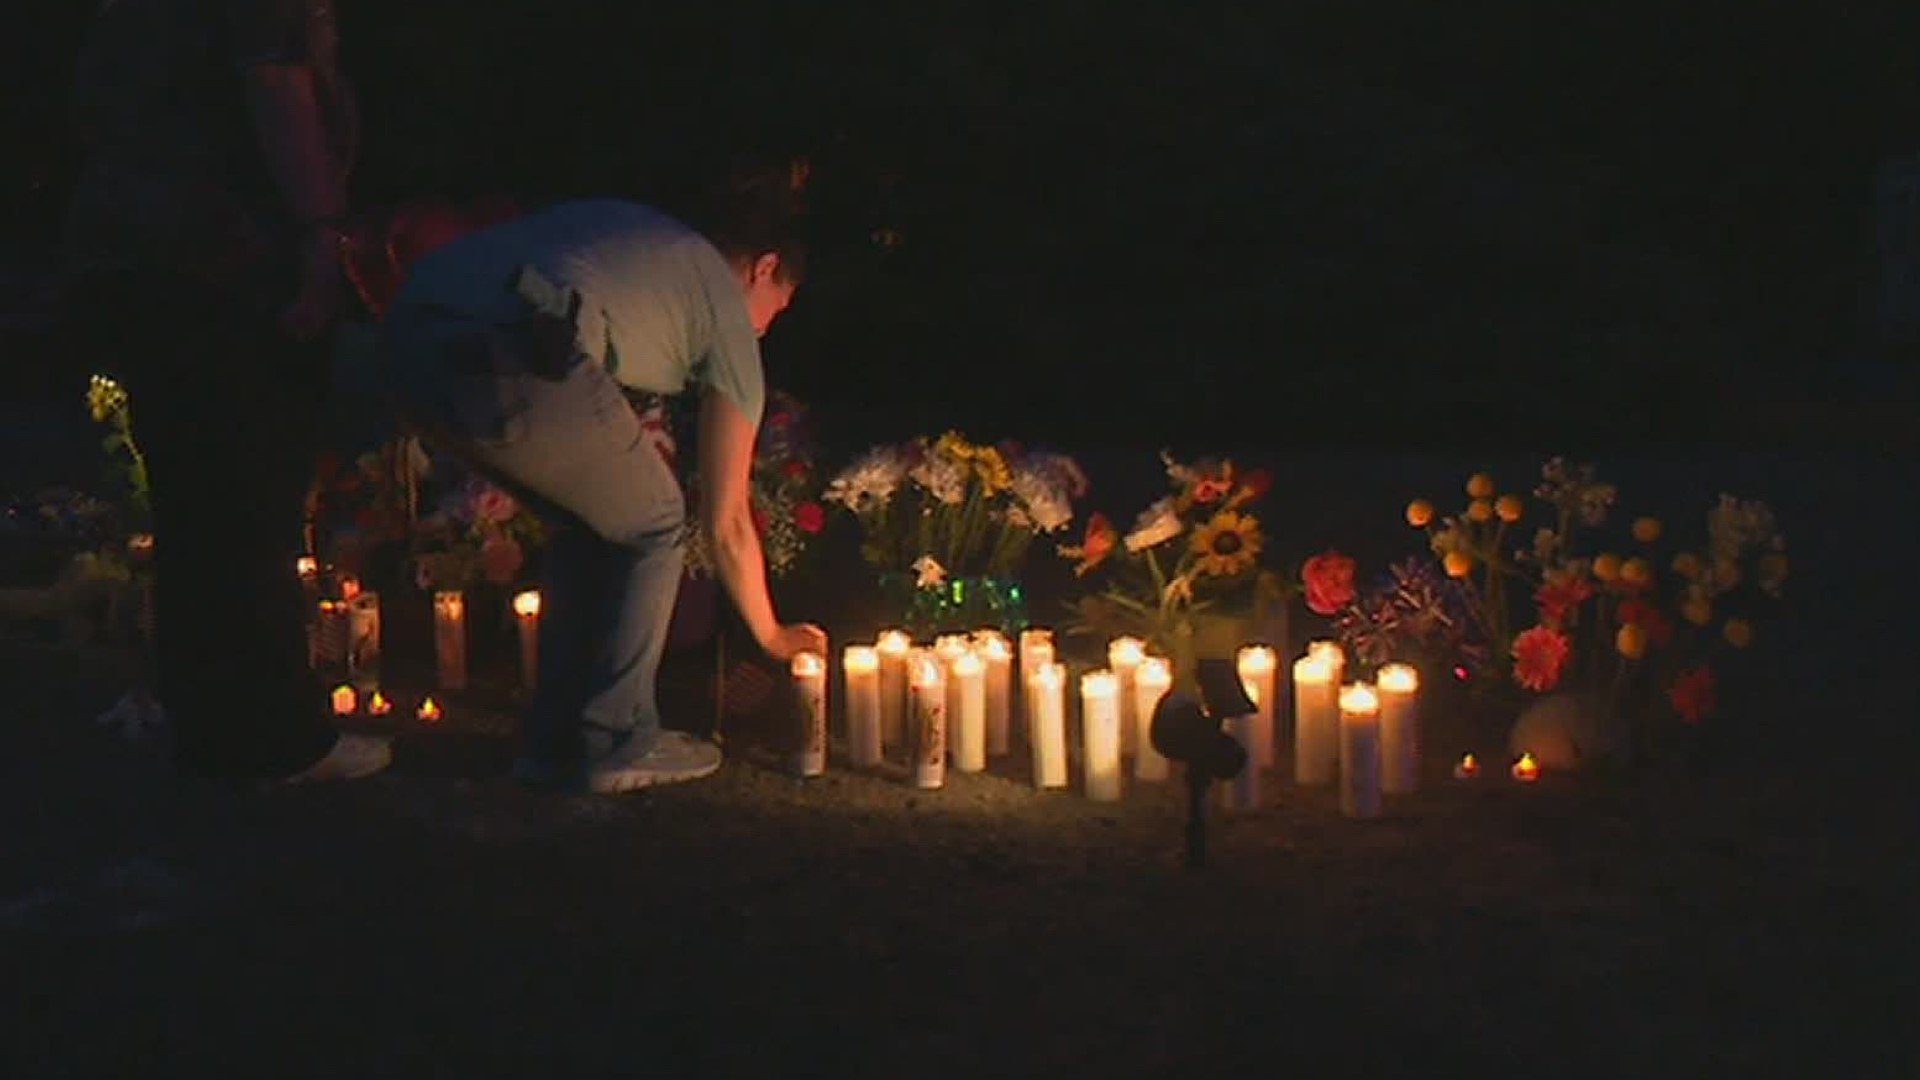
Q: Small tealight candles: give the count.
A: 5